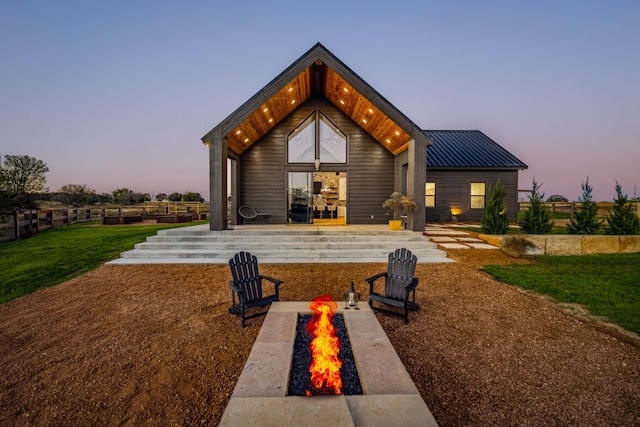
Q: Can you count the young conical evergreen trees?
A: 4